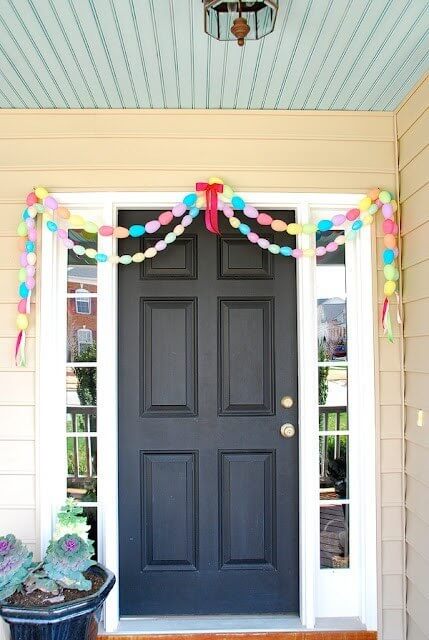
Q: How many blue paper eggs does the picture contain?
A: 14